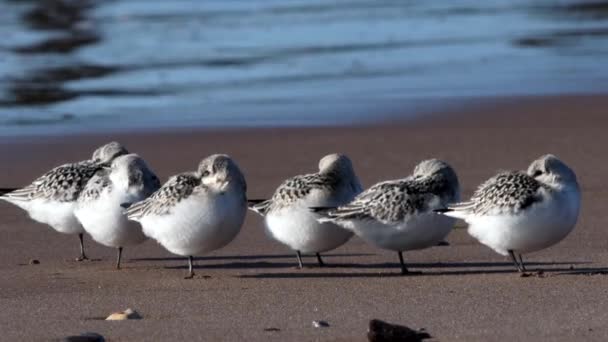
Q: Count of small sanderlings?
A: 6